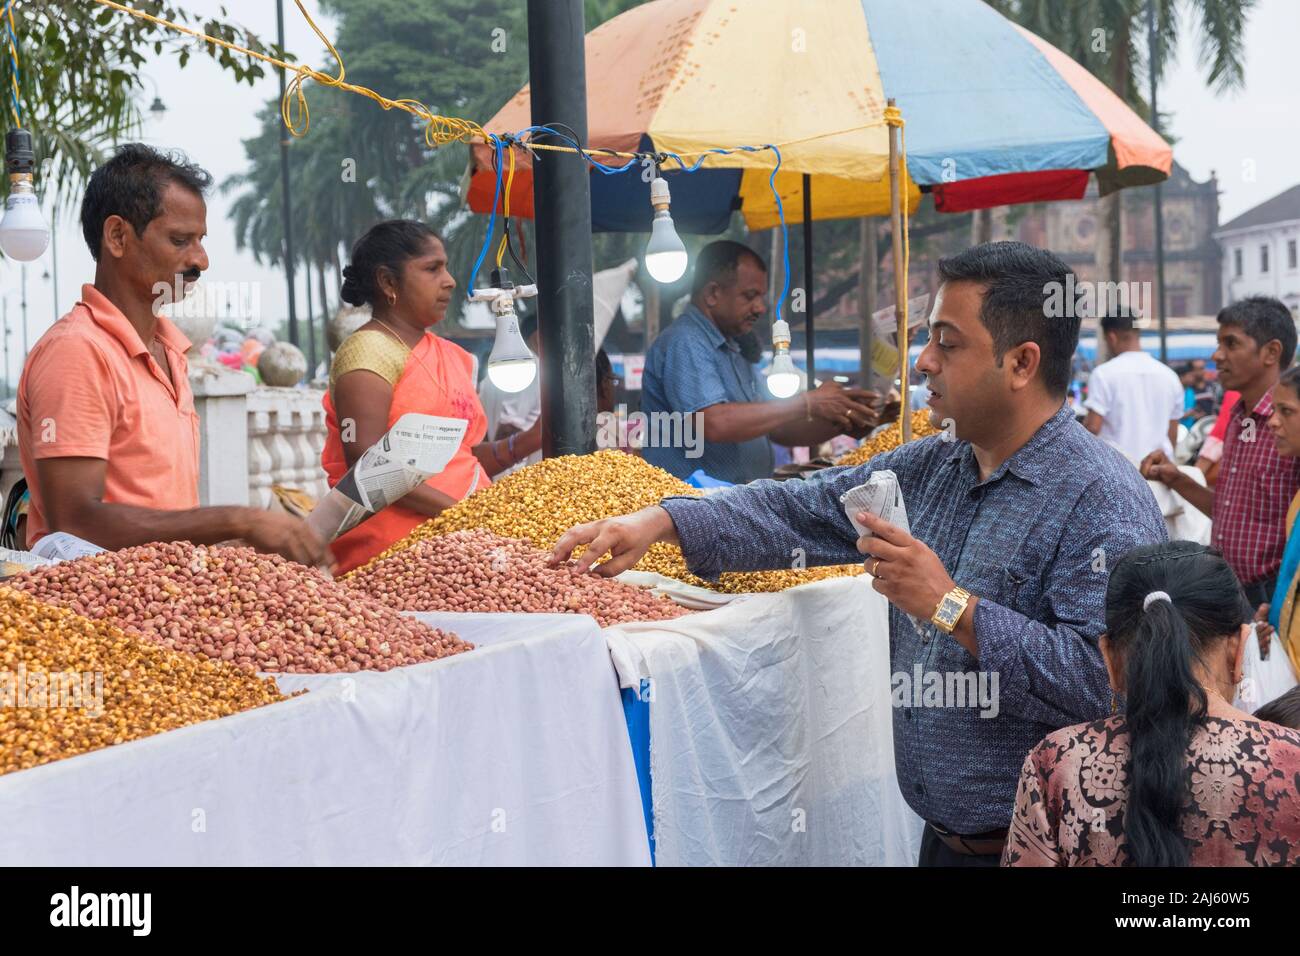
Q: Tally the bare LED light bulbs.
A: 4